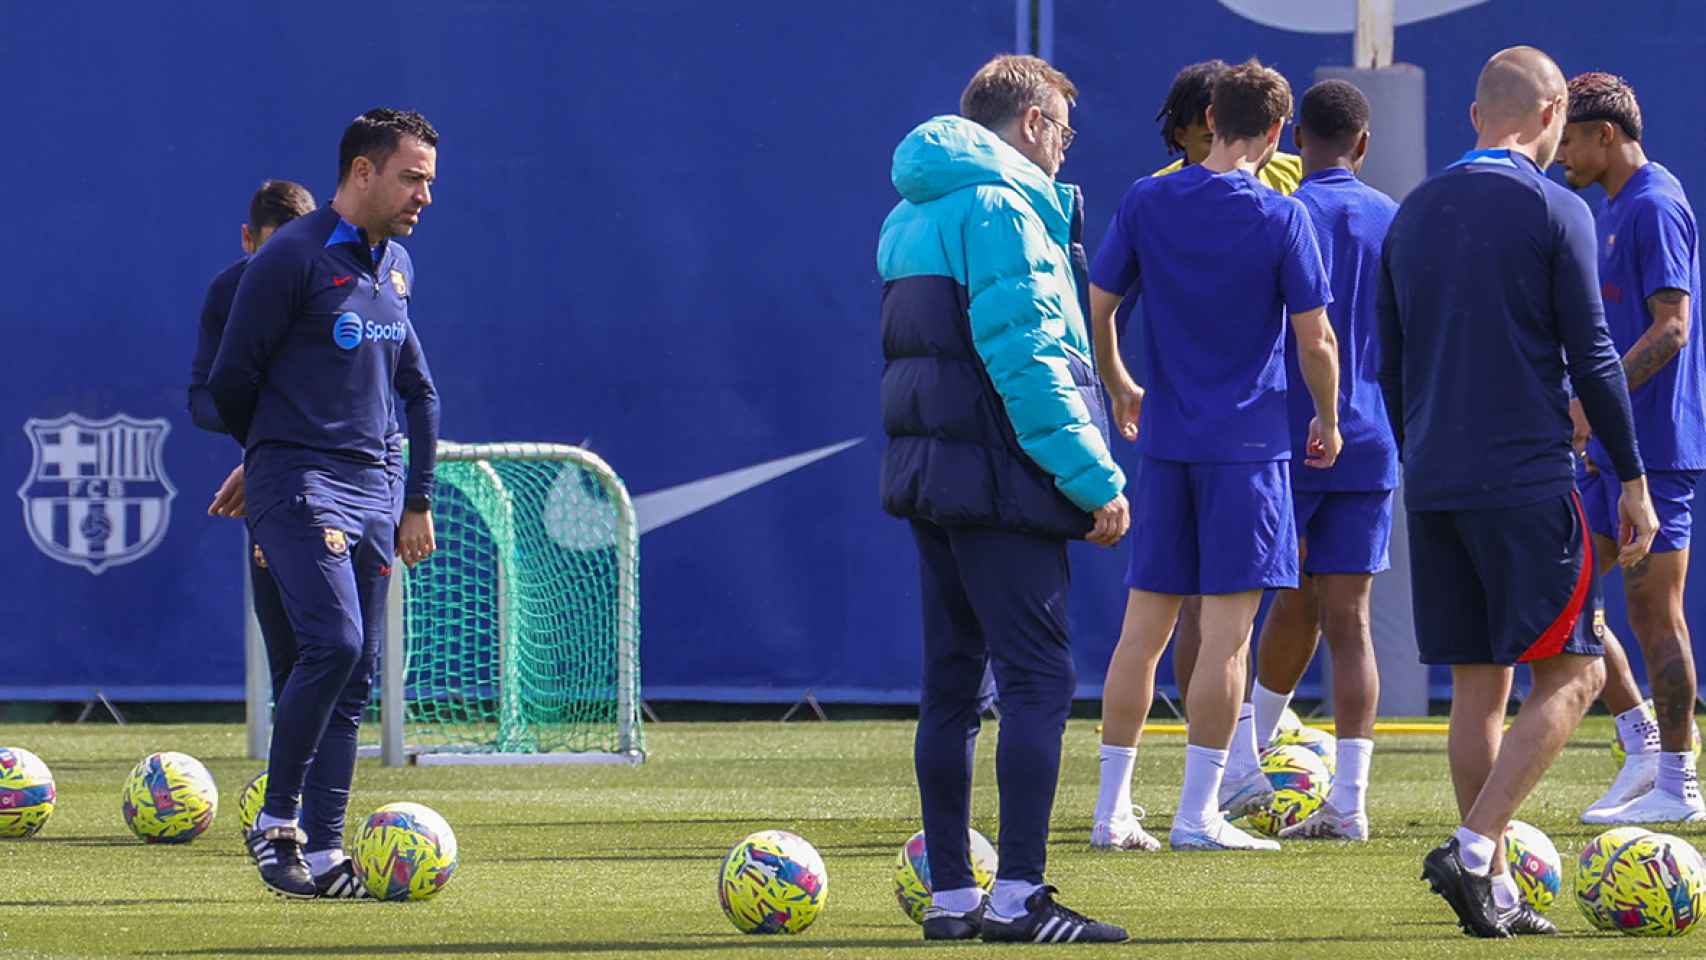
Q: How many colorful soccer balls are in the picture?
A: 13